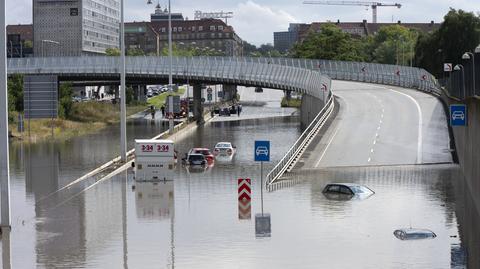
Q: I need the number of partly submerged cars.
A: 5